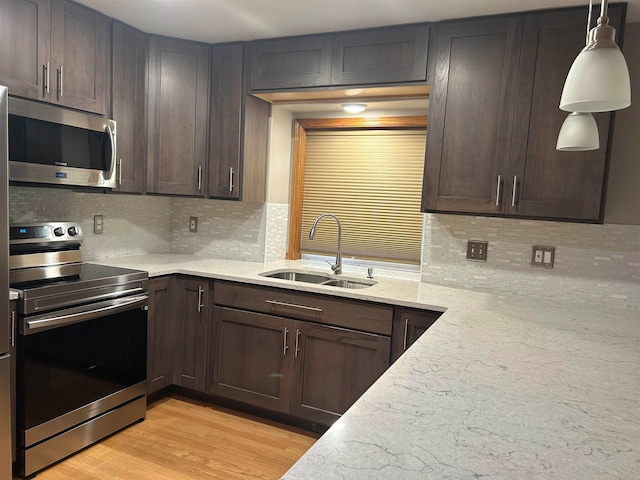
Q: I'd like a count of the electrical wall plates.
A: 4